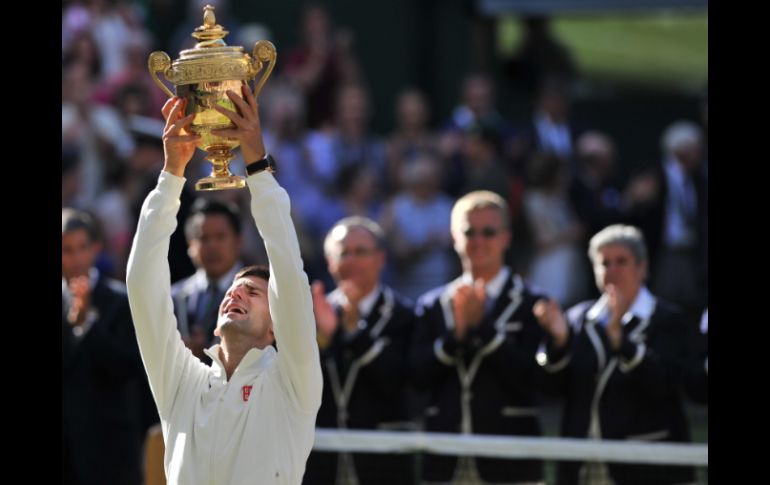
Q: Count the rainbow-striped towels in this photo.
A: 0